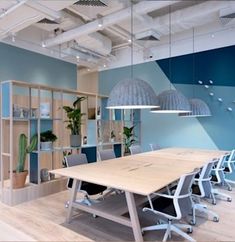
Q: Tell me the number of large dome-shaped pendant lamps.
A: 3